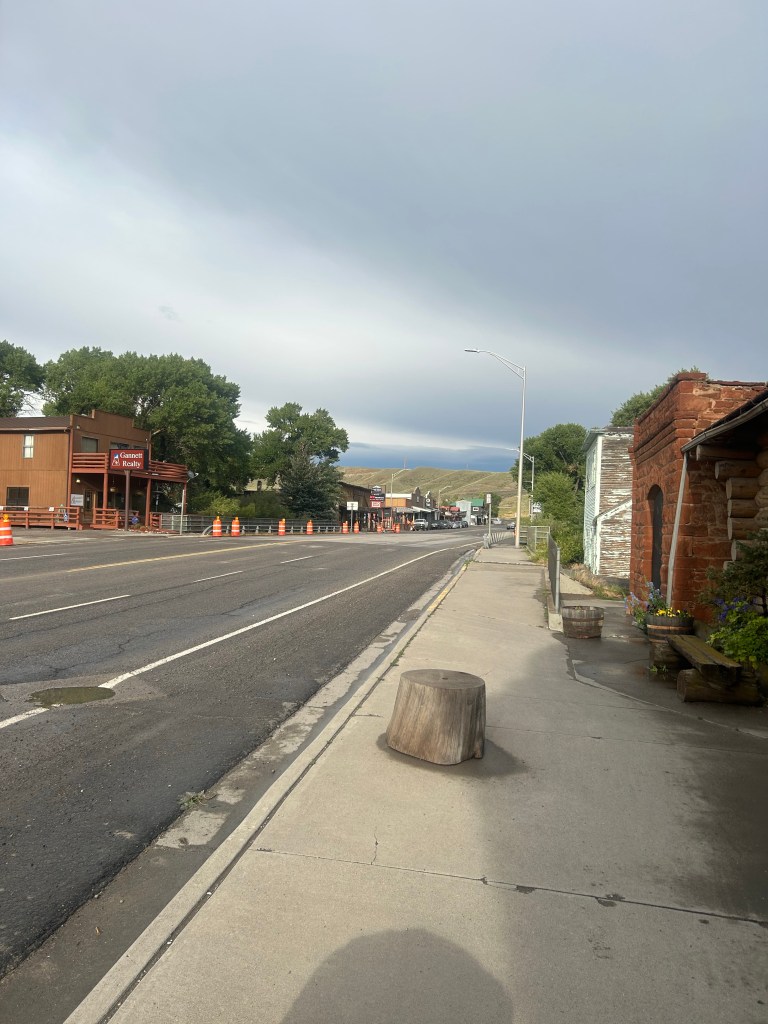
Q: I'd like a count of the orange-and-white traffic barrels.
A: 9